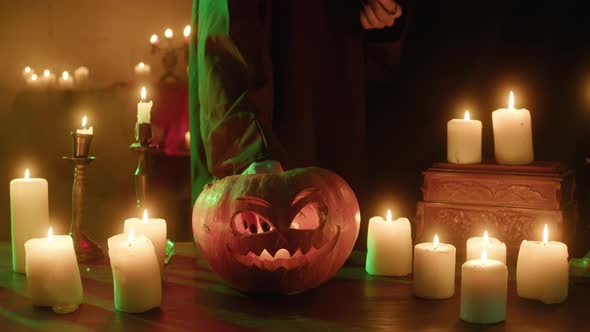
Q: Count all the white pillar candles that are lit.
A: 11